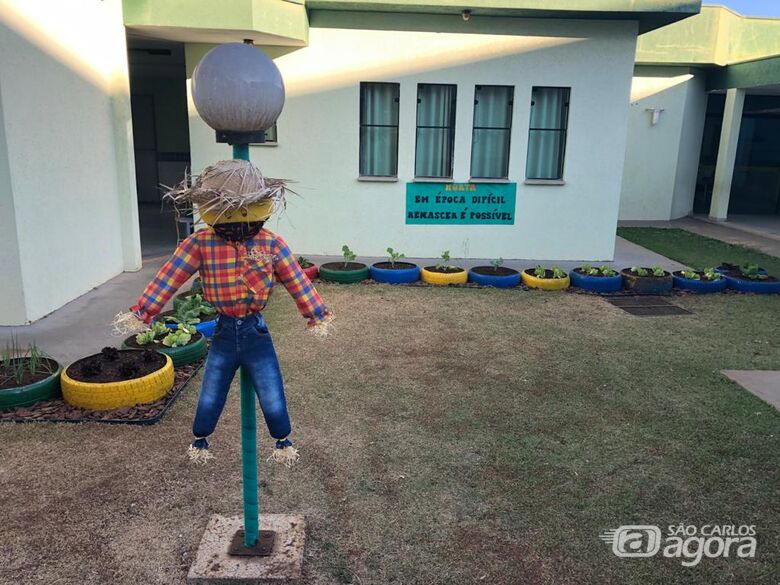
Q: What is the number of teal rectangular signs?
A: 1